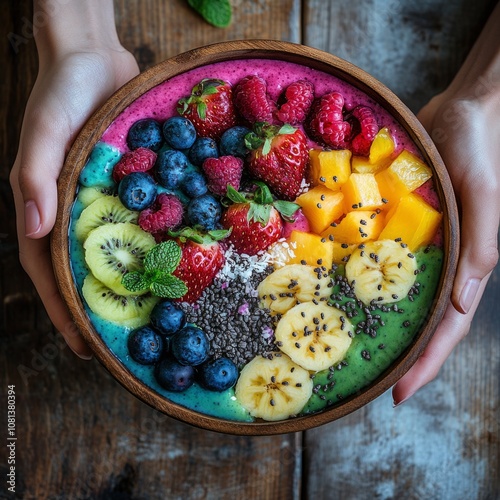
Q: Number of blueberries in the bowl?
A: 13